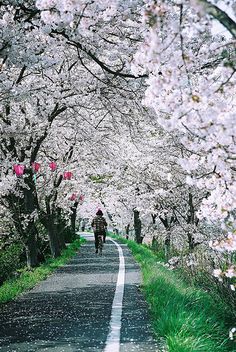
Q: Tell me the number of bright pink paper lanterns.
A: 6